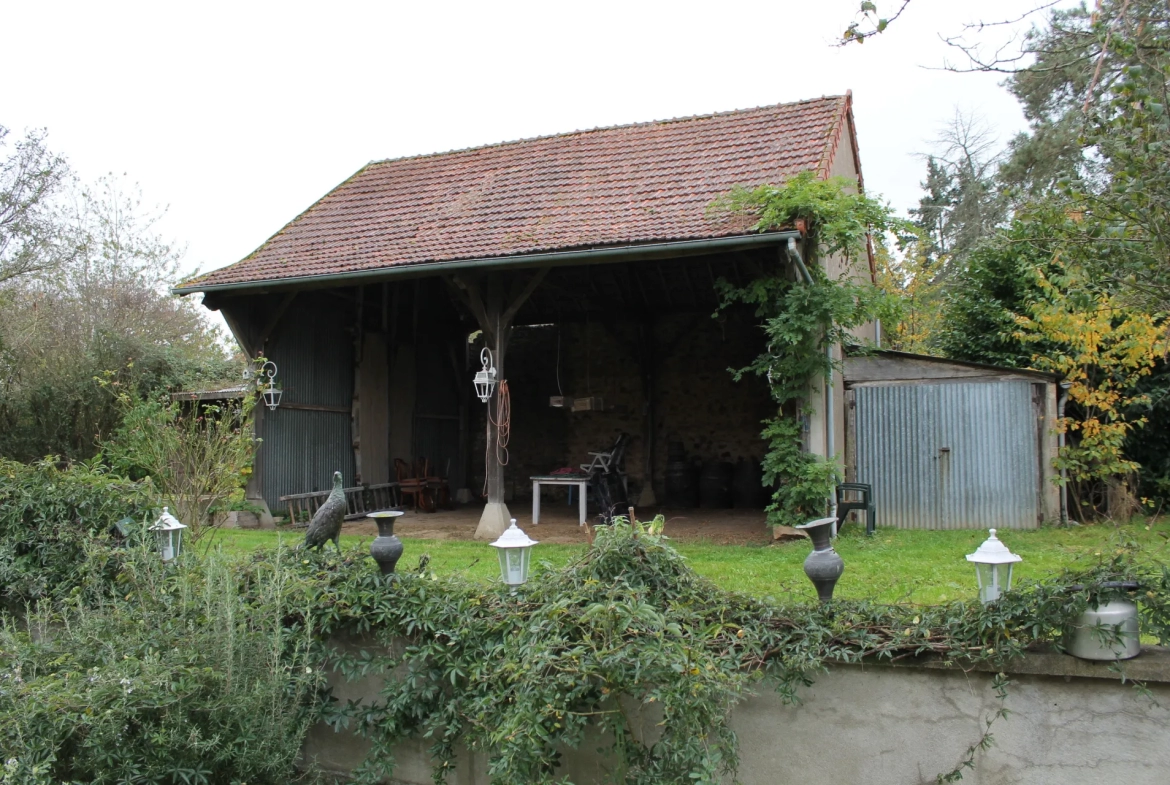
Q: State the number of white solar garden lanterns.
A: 3